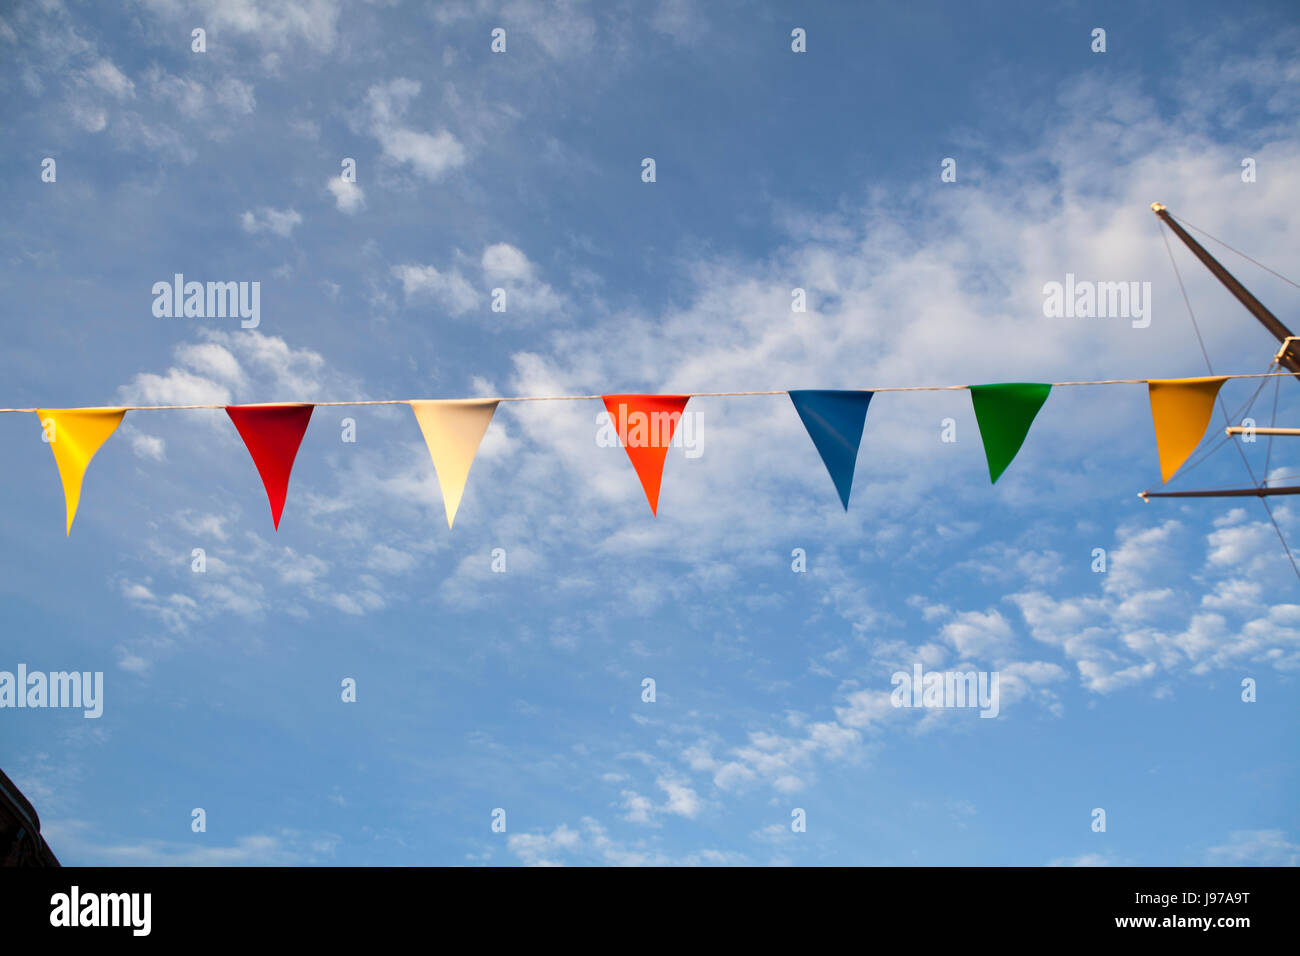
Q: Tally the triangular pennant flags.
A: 7